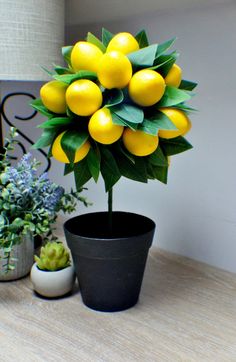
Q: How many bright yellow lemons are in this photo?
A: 11